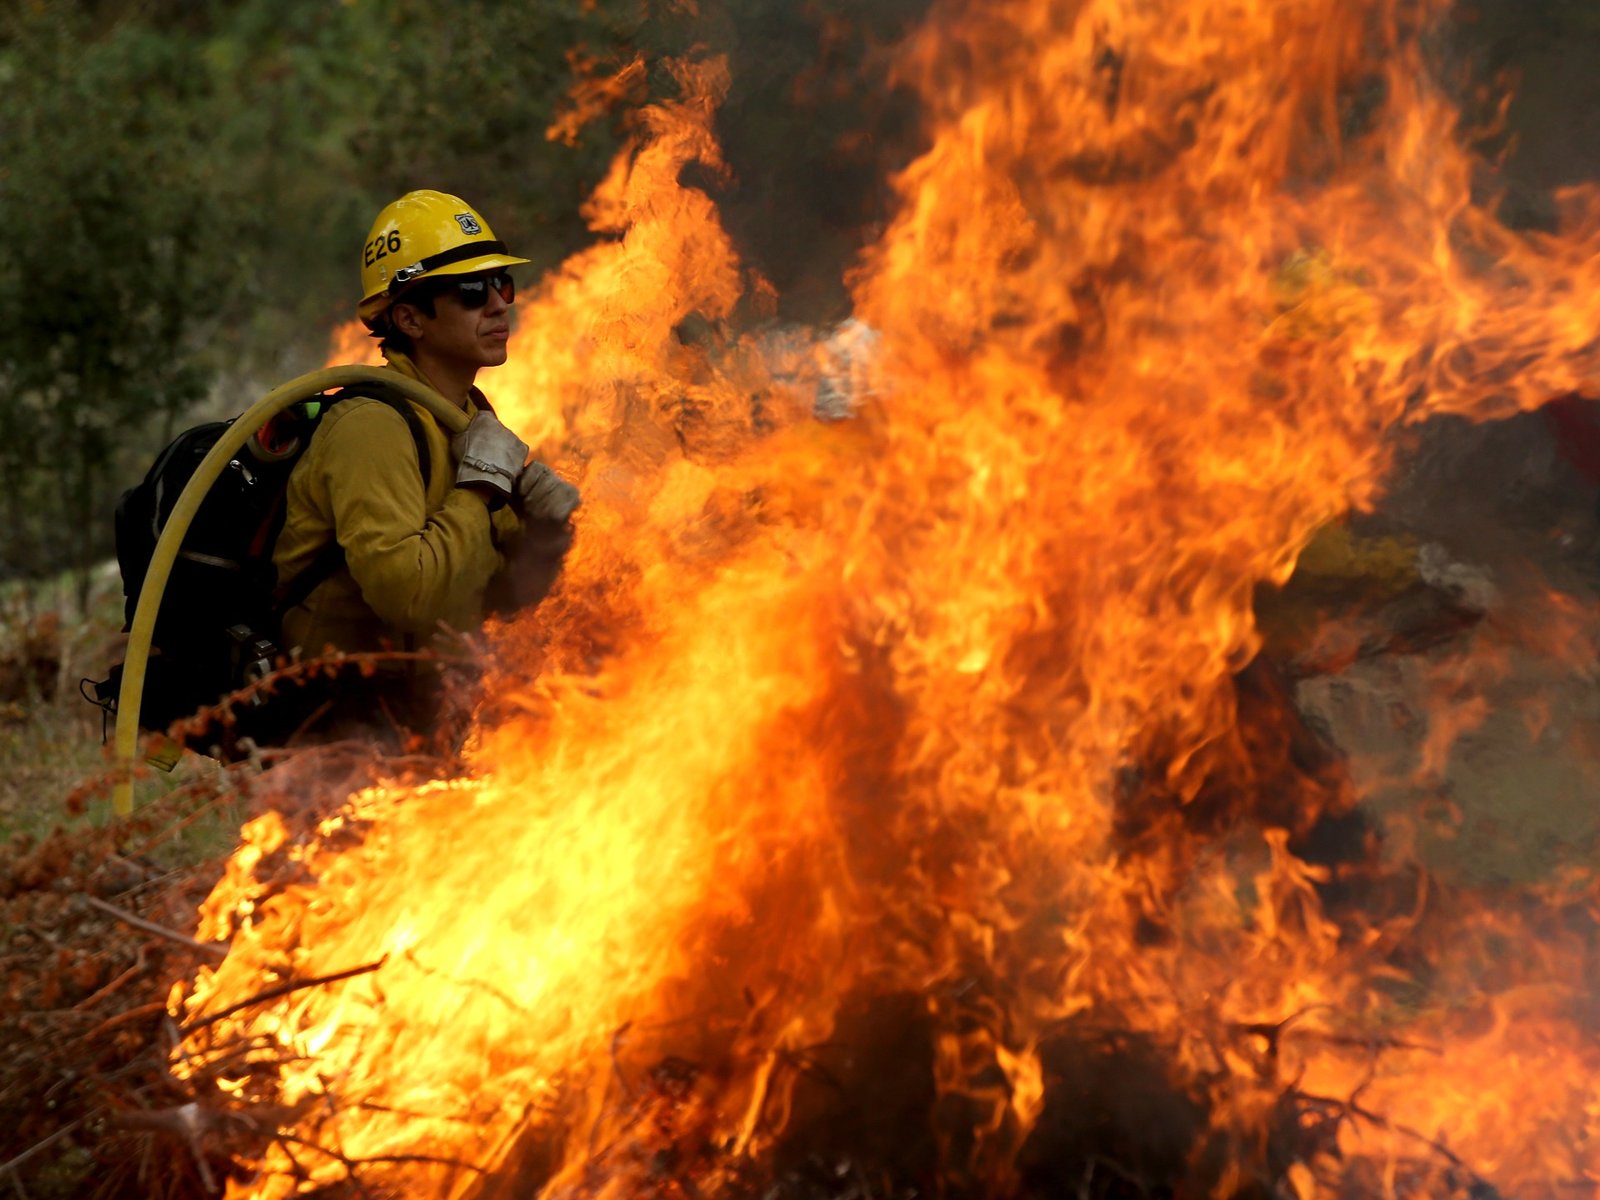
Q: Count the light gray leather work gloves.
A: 2